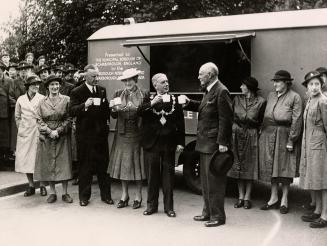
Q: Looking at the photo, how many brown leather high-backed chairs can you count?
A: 0